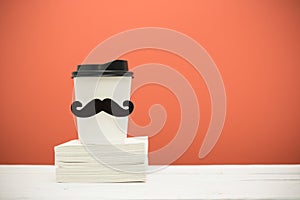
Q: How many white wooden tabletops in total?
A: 1